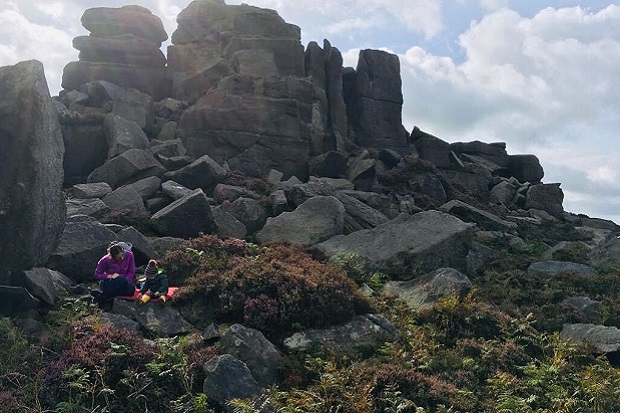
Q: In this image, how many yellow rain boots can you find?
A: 2